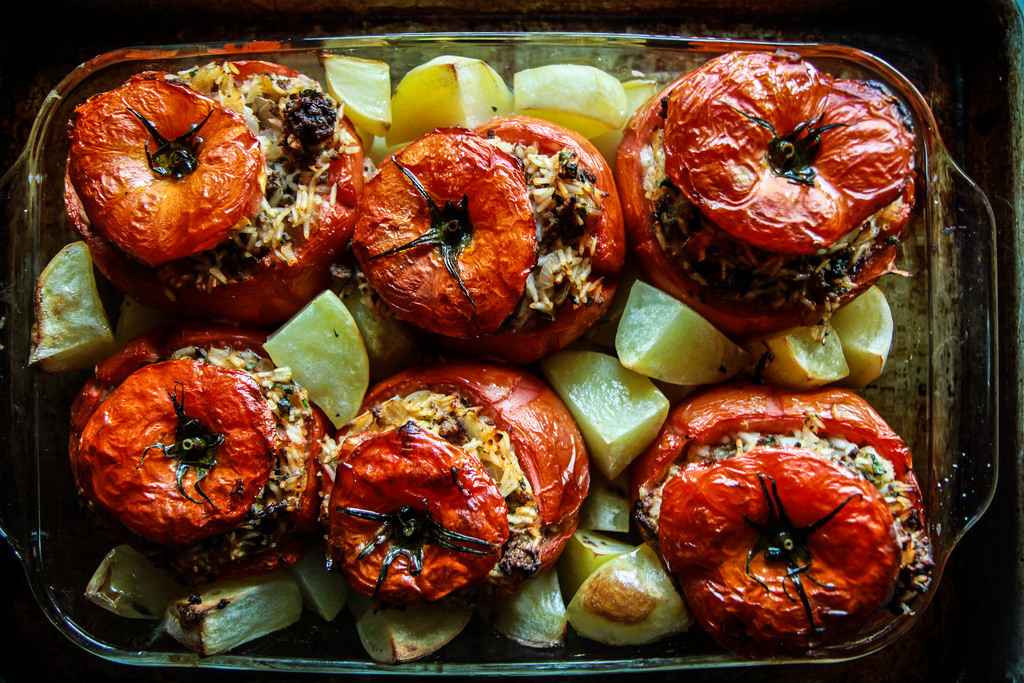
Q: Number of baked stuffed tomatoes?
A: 6